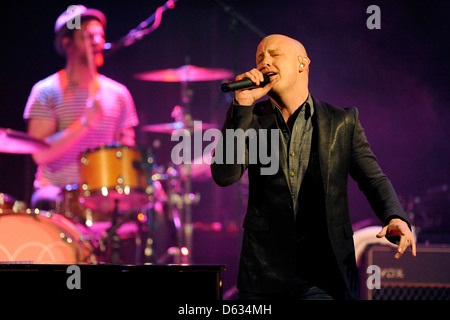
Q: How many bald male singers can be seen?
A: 1